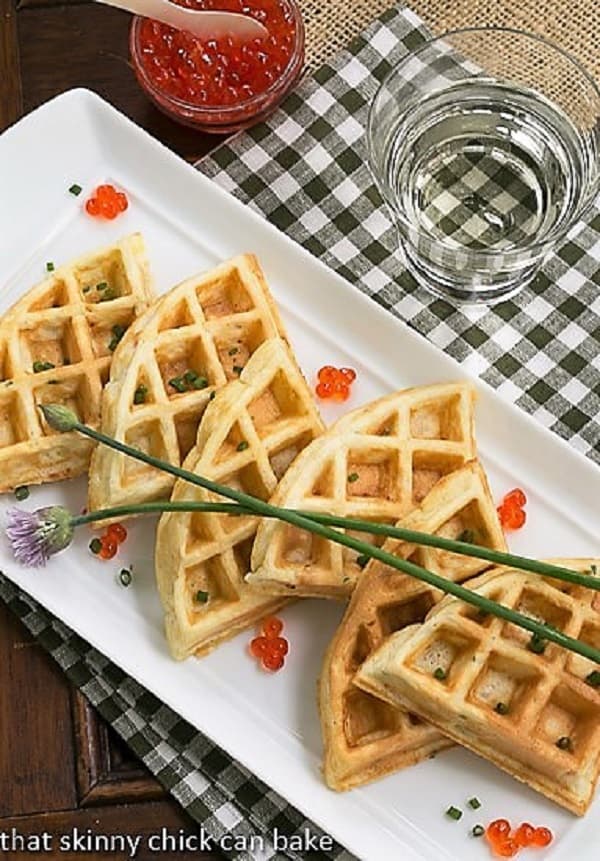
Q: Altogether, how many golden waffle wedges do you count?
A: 6